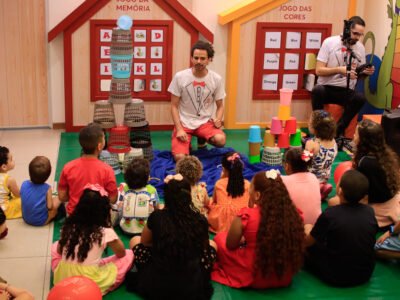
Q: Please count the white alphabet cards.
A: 6